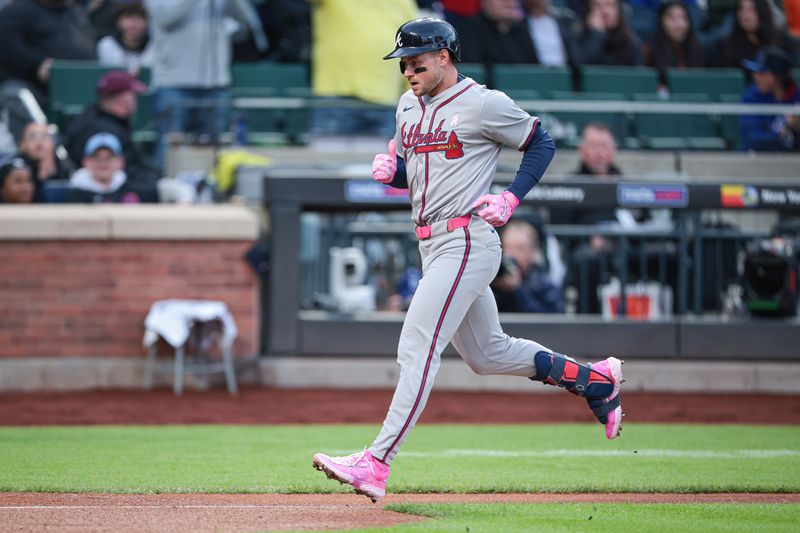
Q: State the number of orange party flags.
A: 0